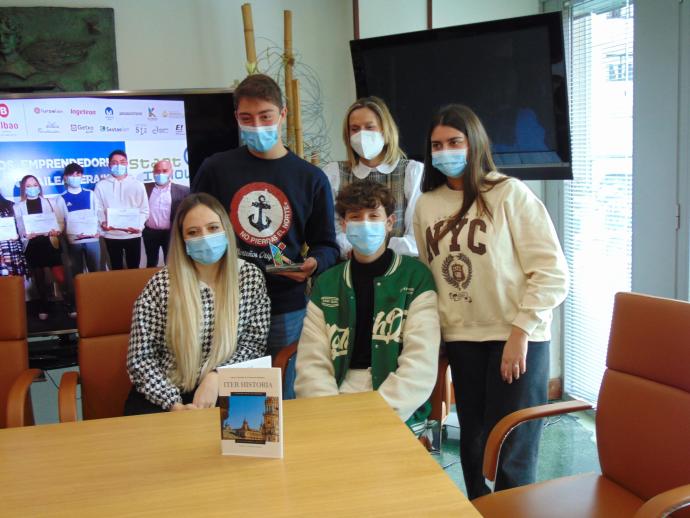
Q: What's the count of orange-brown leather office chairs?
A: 4